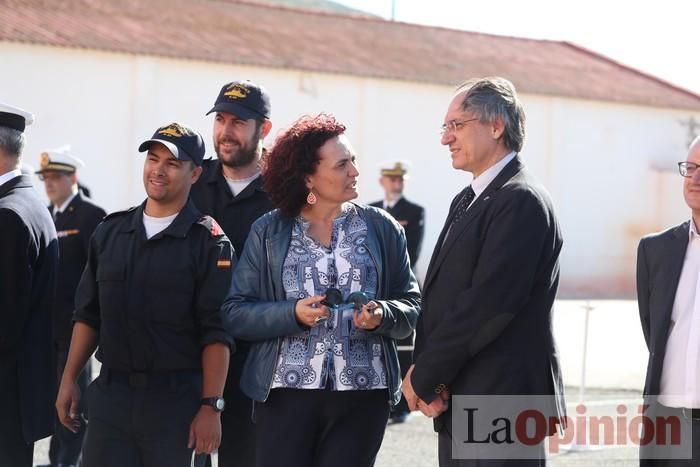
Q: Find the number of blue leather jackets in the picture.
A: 1